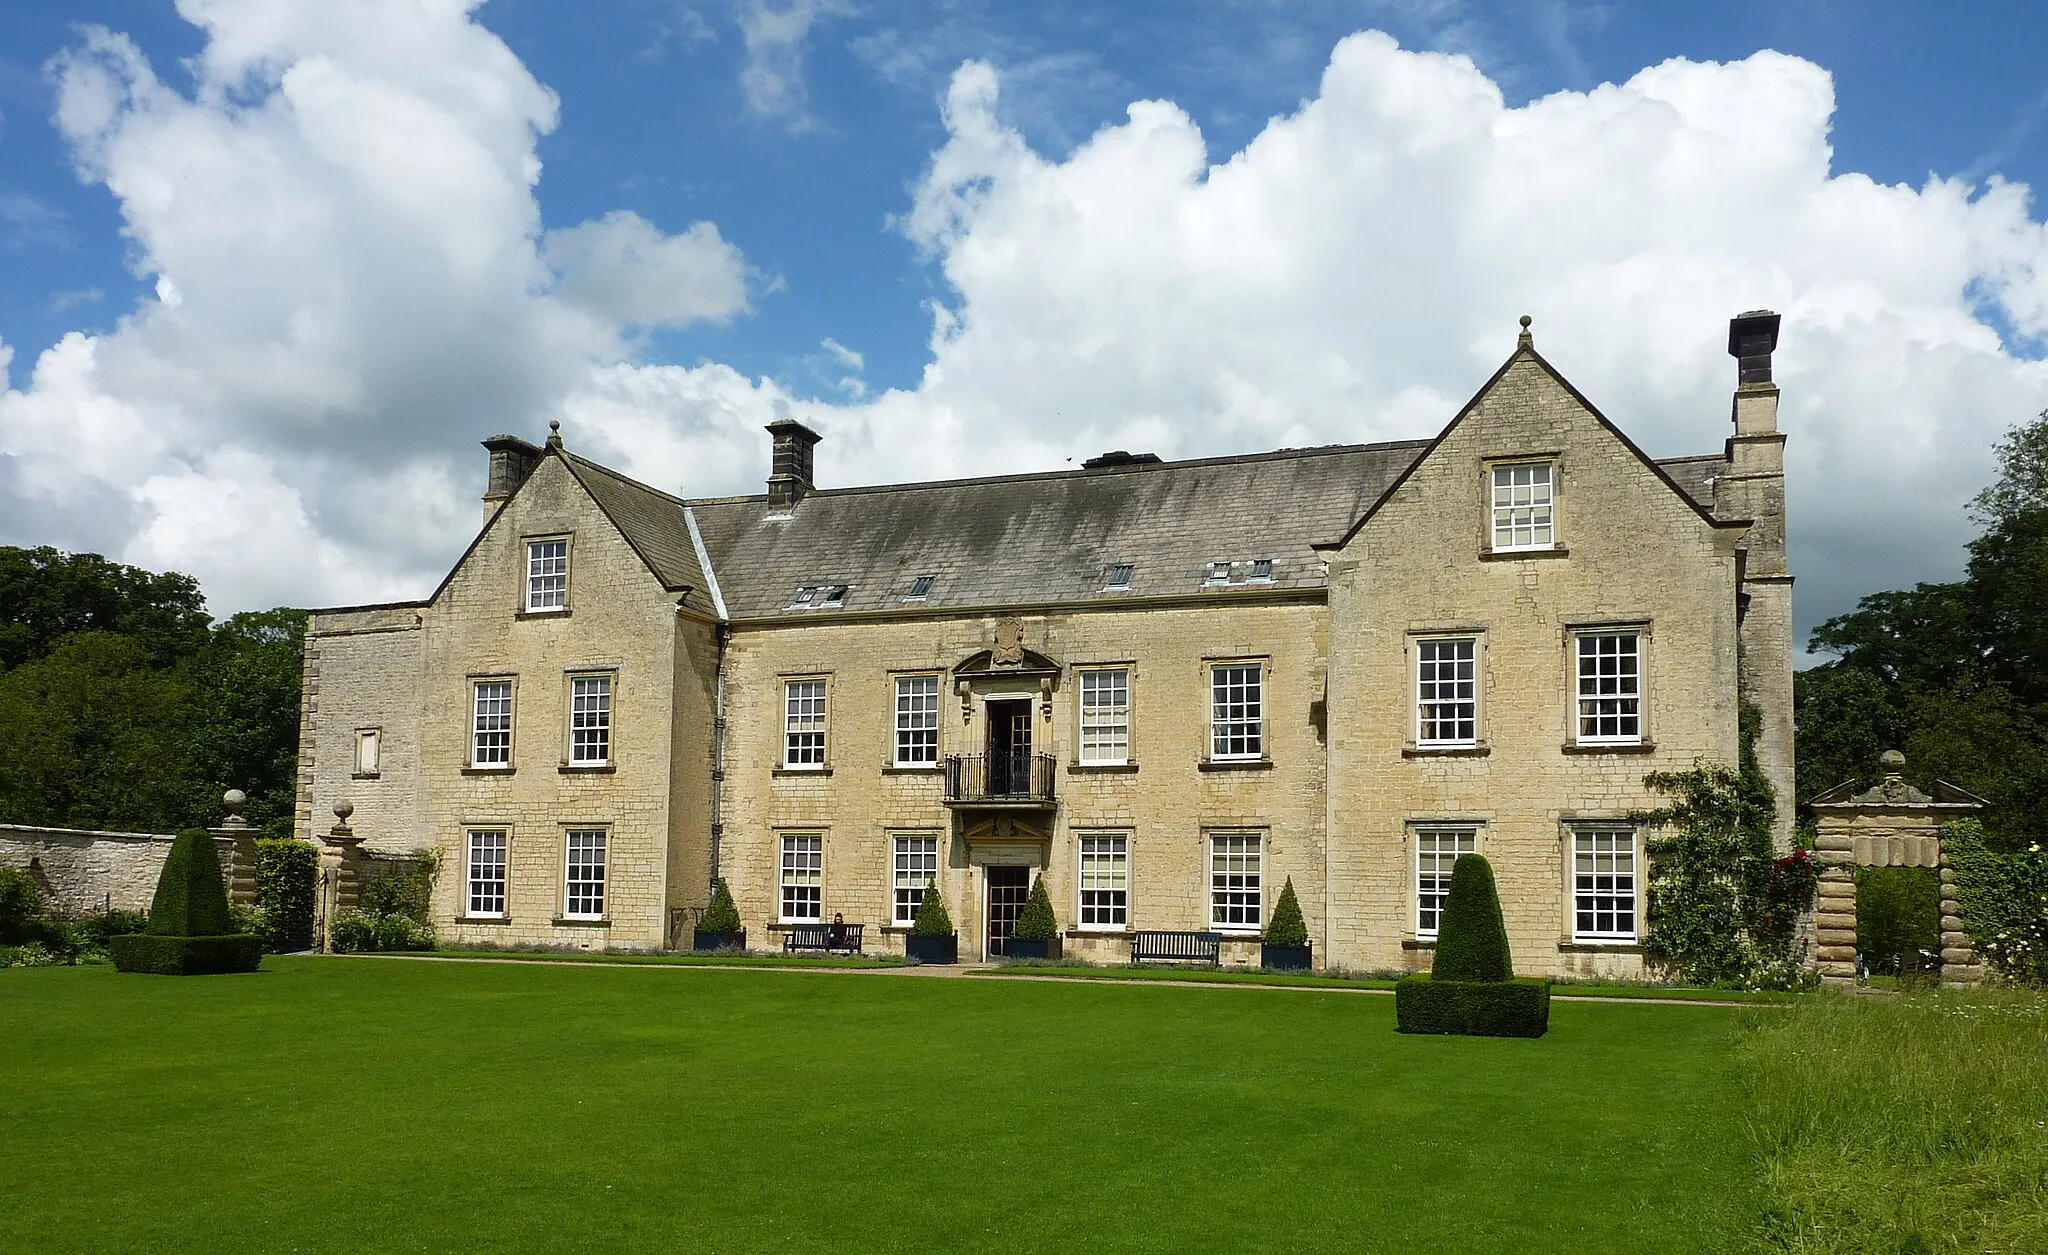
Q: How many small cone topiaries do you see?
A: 4